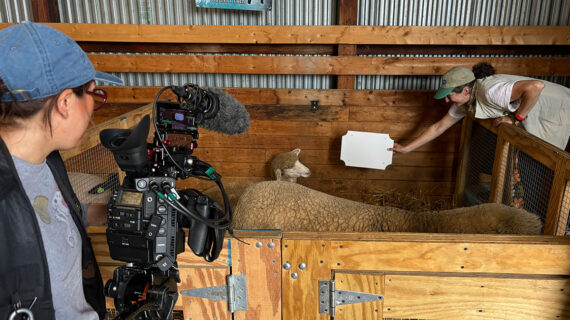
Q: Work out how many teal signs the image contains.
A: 1